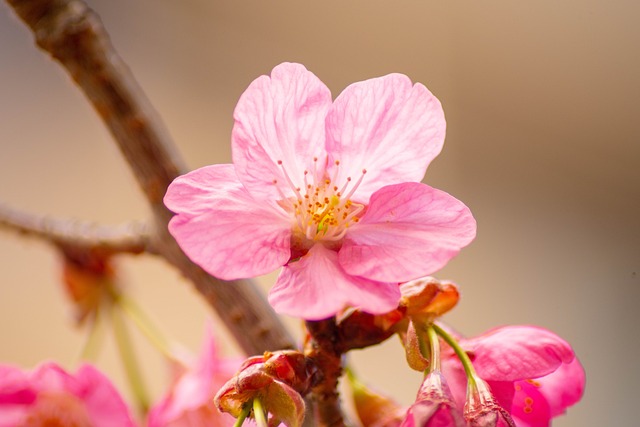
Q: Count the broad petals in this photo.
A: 5